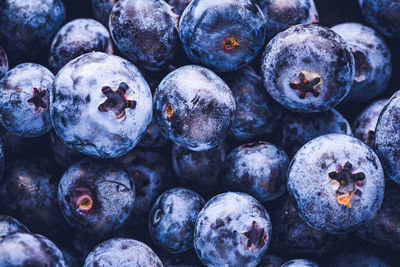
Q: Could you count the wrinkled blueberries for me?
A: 0